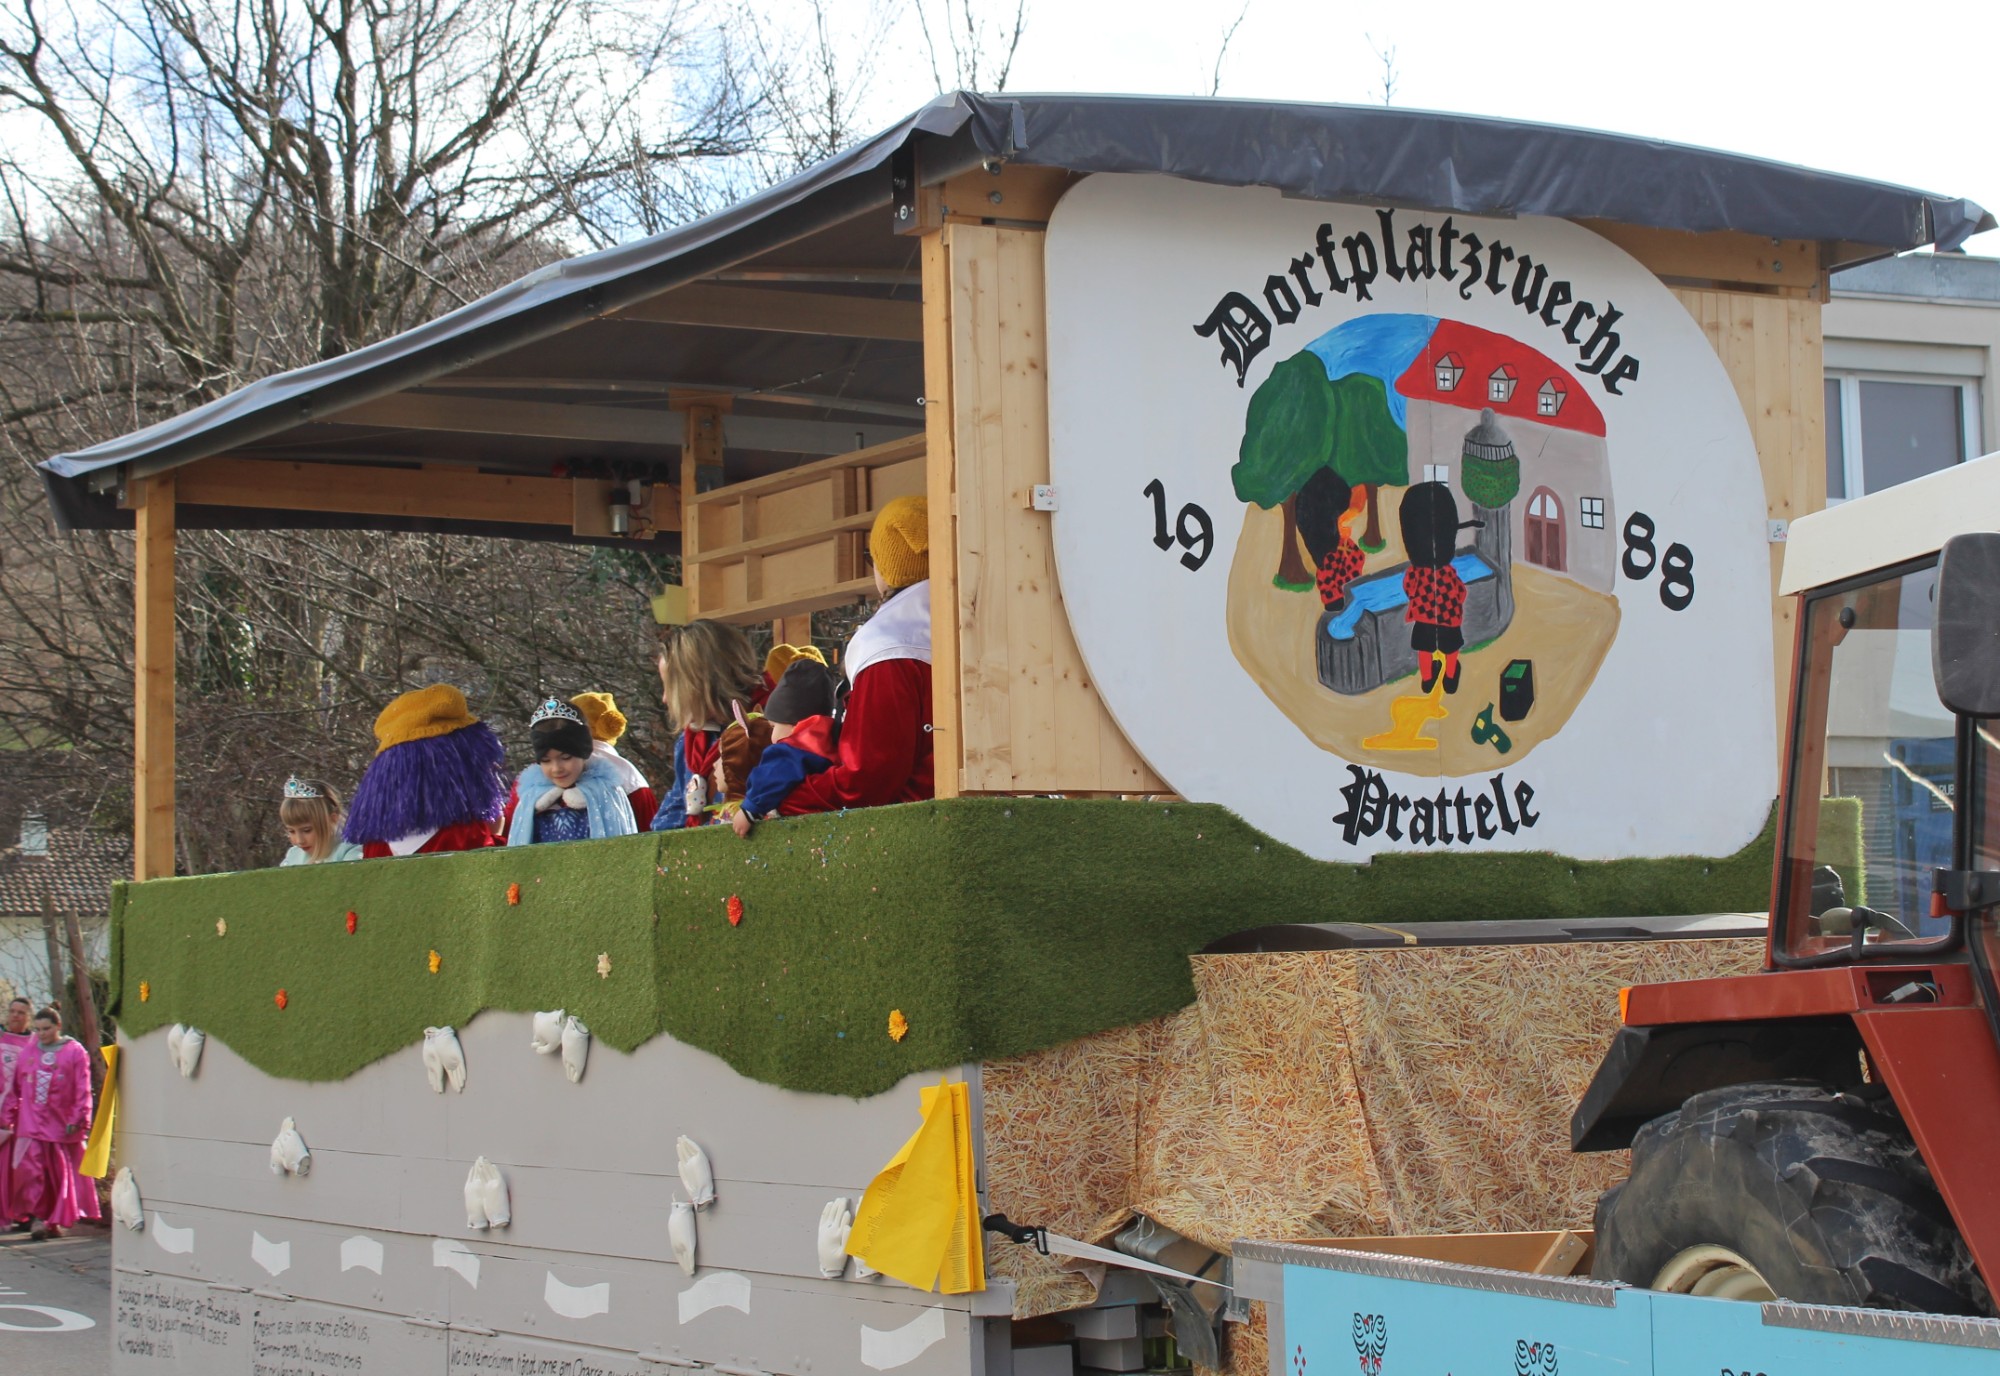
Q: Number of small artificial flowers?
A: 9